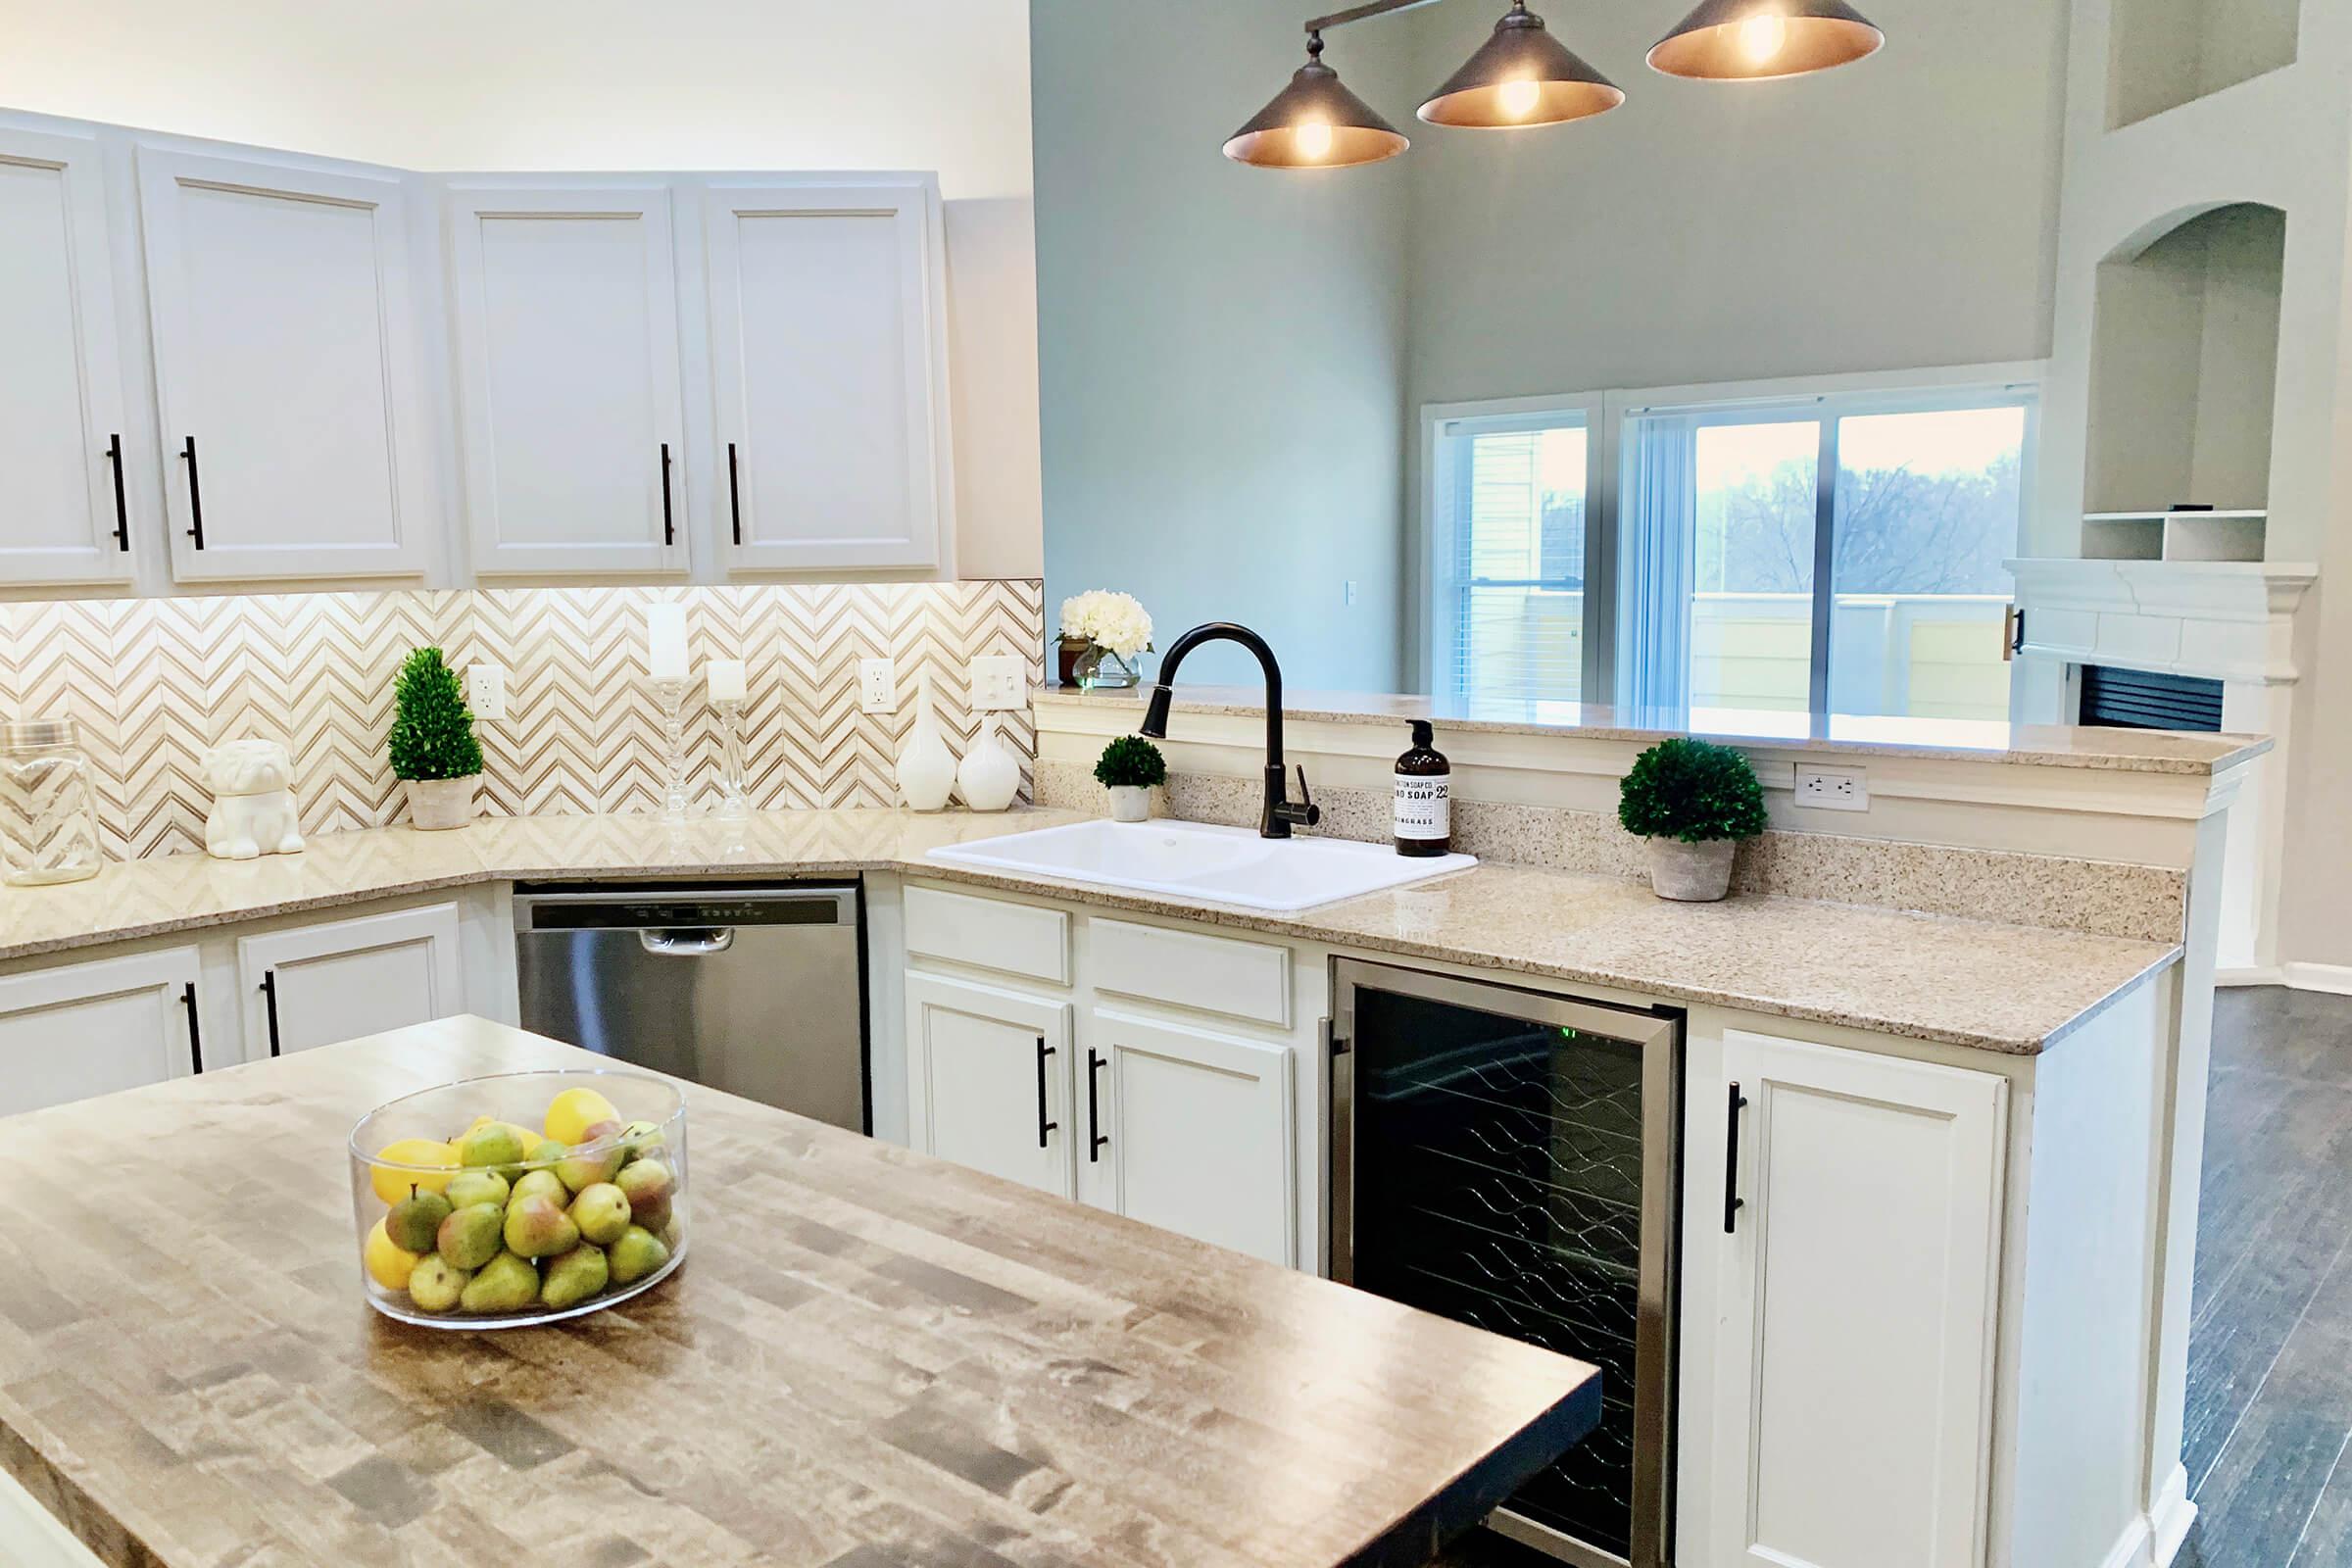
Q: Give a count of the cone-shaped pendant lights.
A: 3